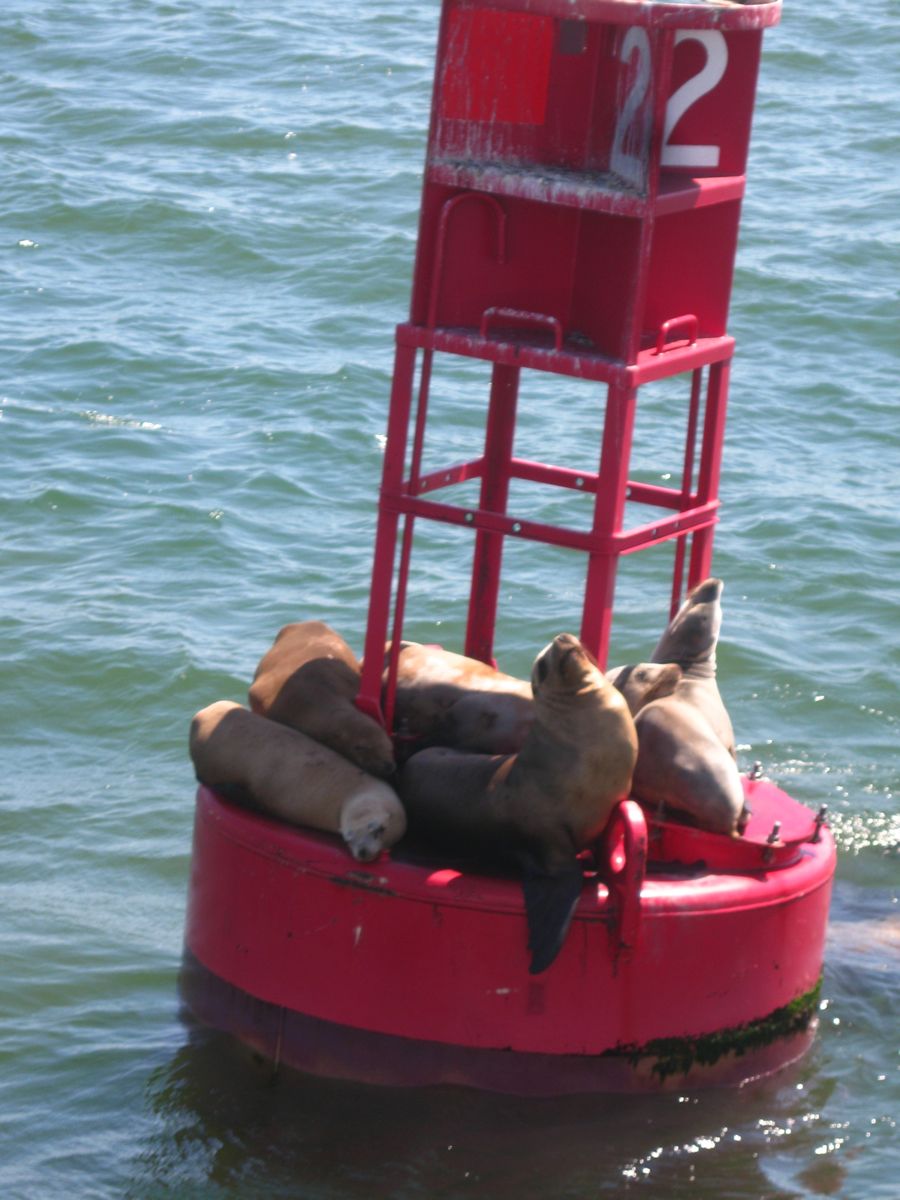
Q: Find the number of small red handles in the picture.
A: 2